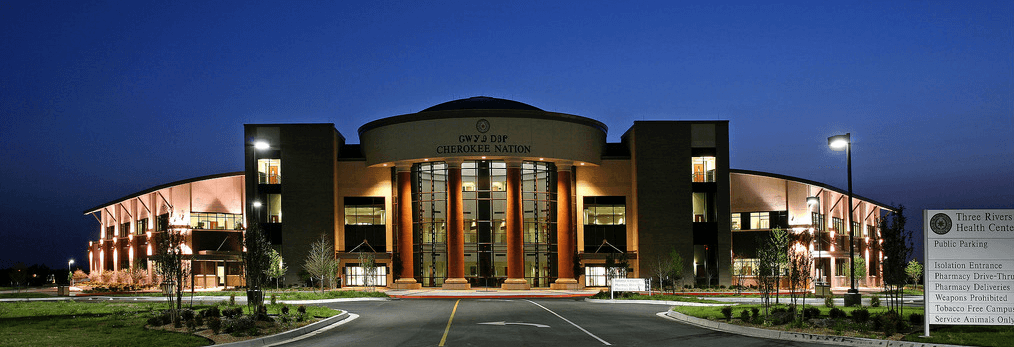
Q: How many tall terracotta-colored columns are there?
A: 4